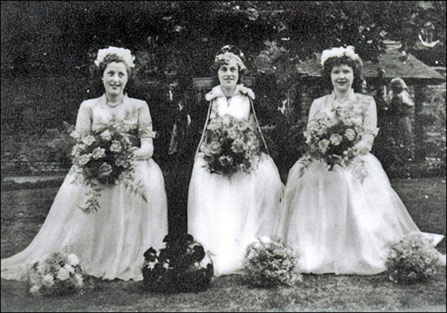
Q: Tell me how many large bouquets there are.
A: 3